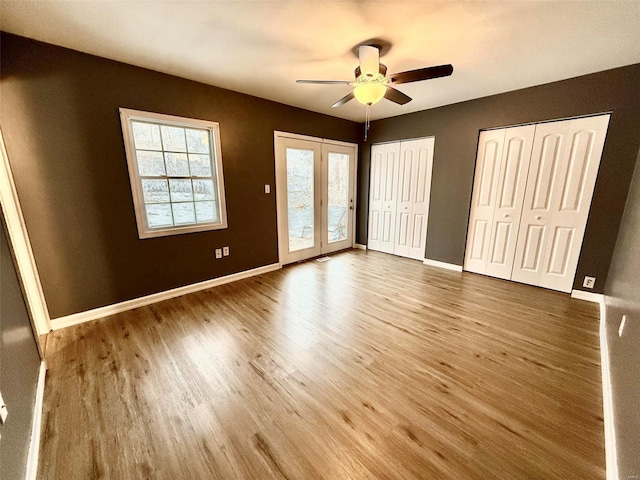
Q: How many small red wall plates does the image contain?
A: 0